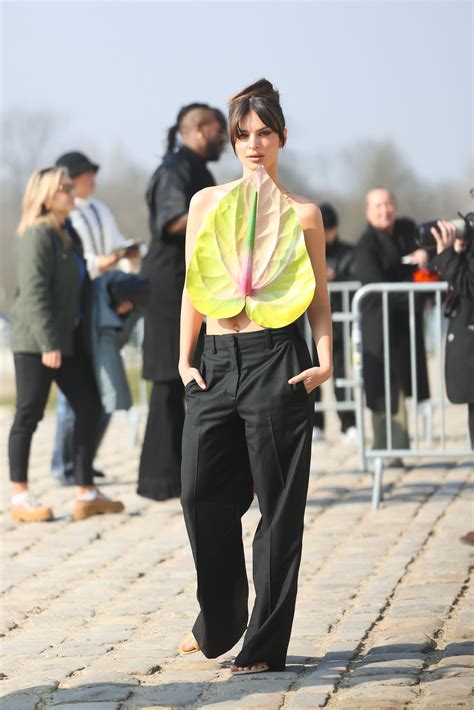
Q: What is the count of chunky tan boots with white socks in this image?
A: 2